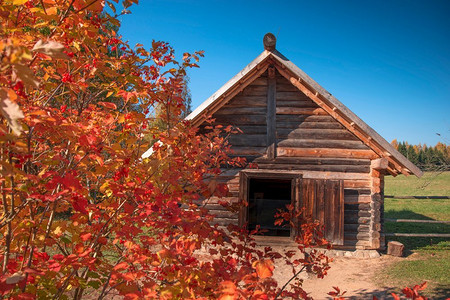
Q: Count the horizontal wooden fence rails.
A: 3